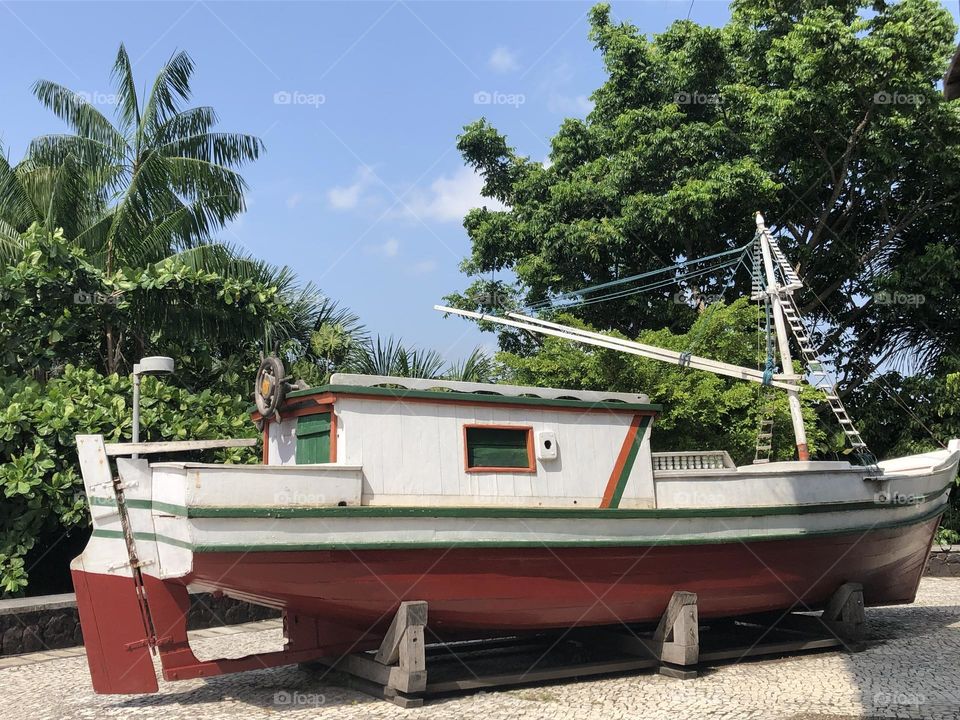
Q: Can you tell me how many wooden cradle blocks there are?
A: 3